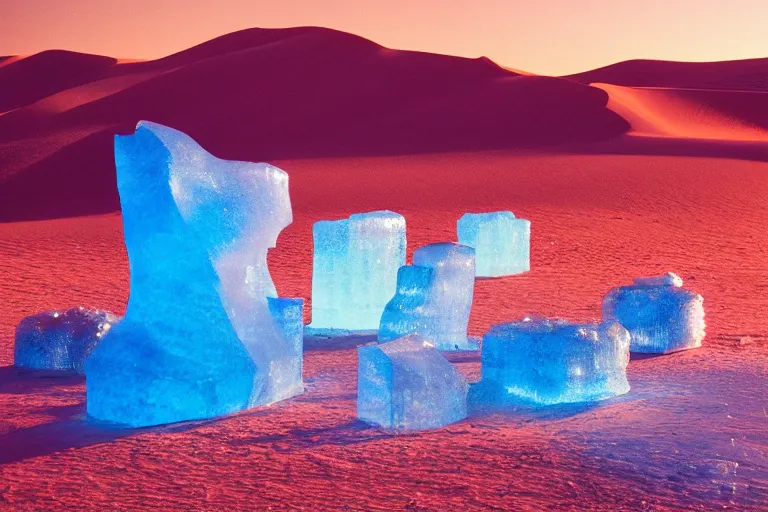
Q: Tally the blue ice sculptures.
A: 8